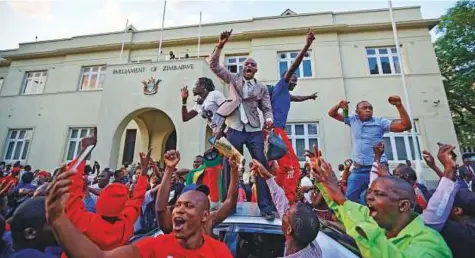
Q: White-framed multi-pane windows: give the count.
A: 9